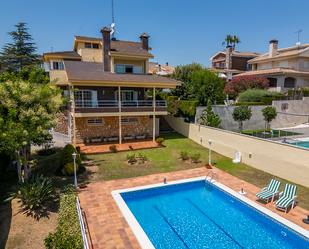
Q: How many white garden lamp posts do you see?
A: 2